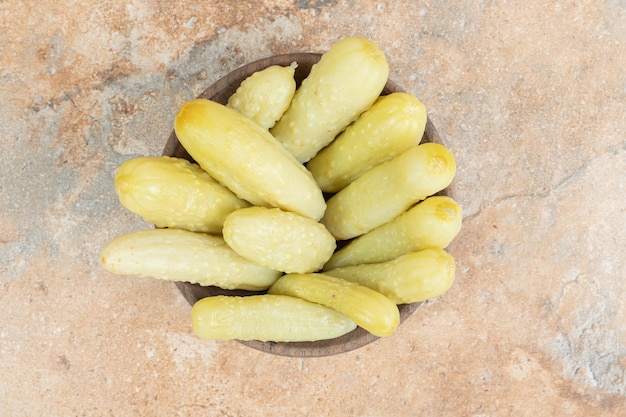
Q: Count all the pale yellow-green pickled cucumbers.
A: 12